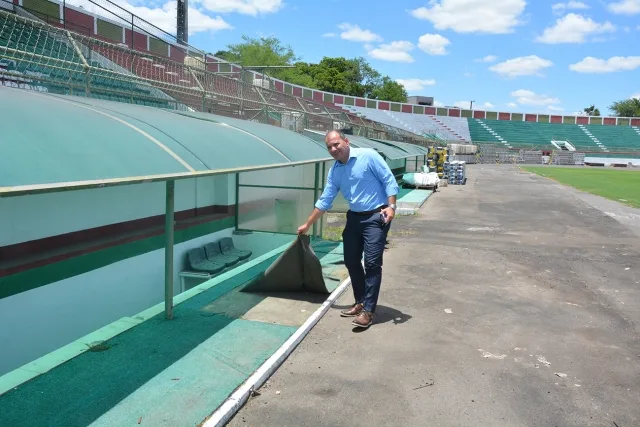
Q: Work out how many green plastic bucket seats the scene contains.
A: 3